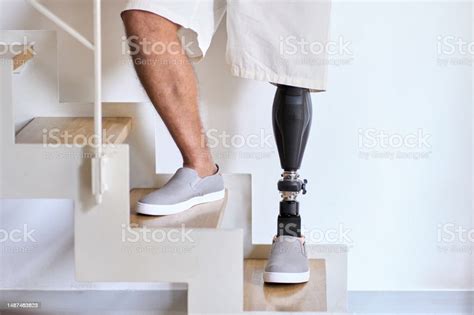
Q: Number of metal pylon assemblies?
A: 1